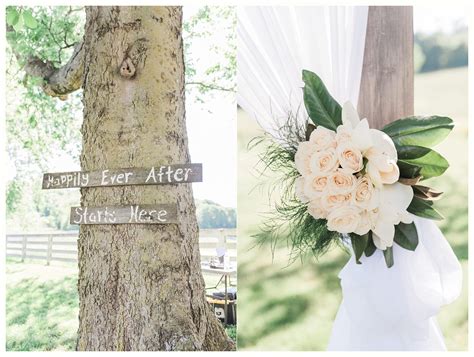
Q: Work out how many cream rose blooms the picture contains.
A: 13